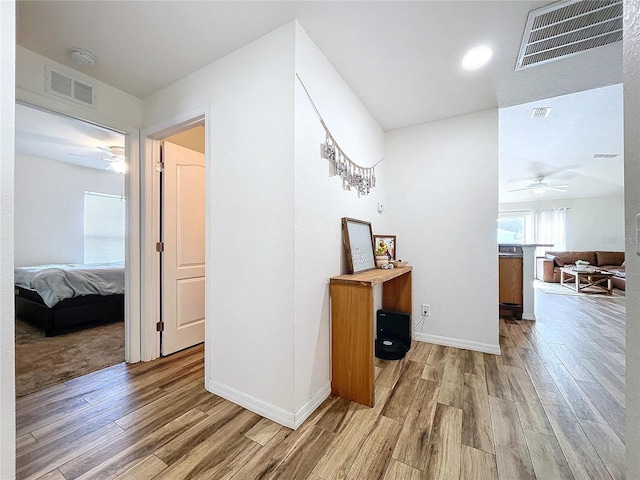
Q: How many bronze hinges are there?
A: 3